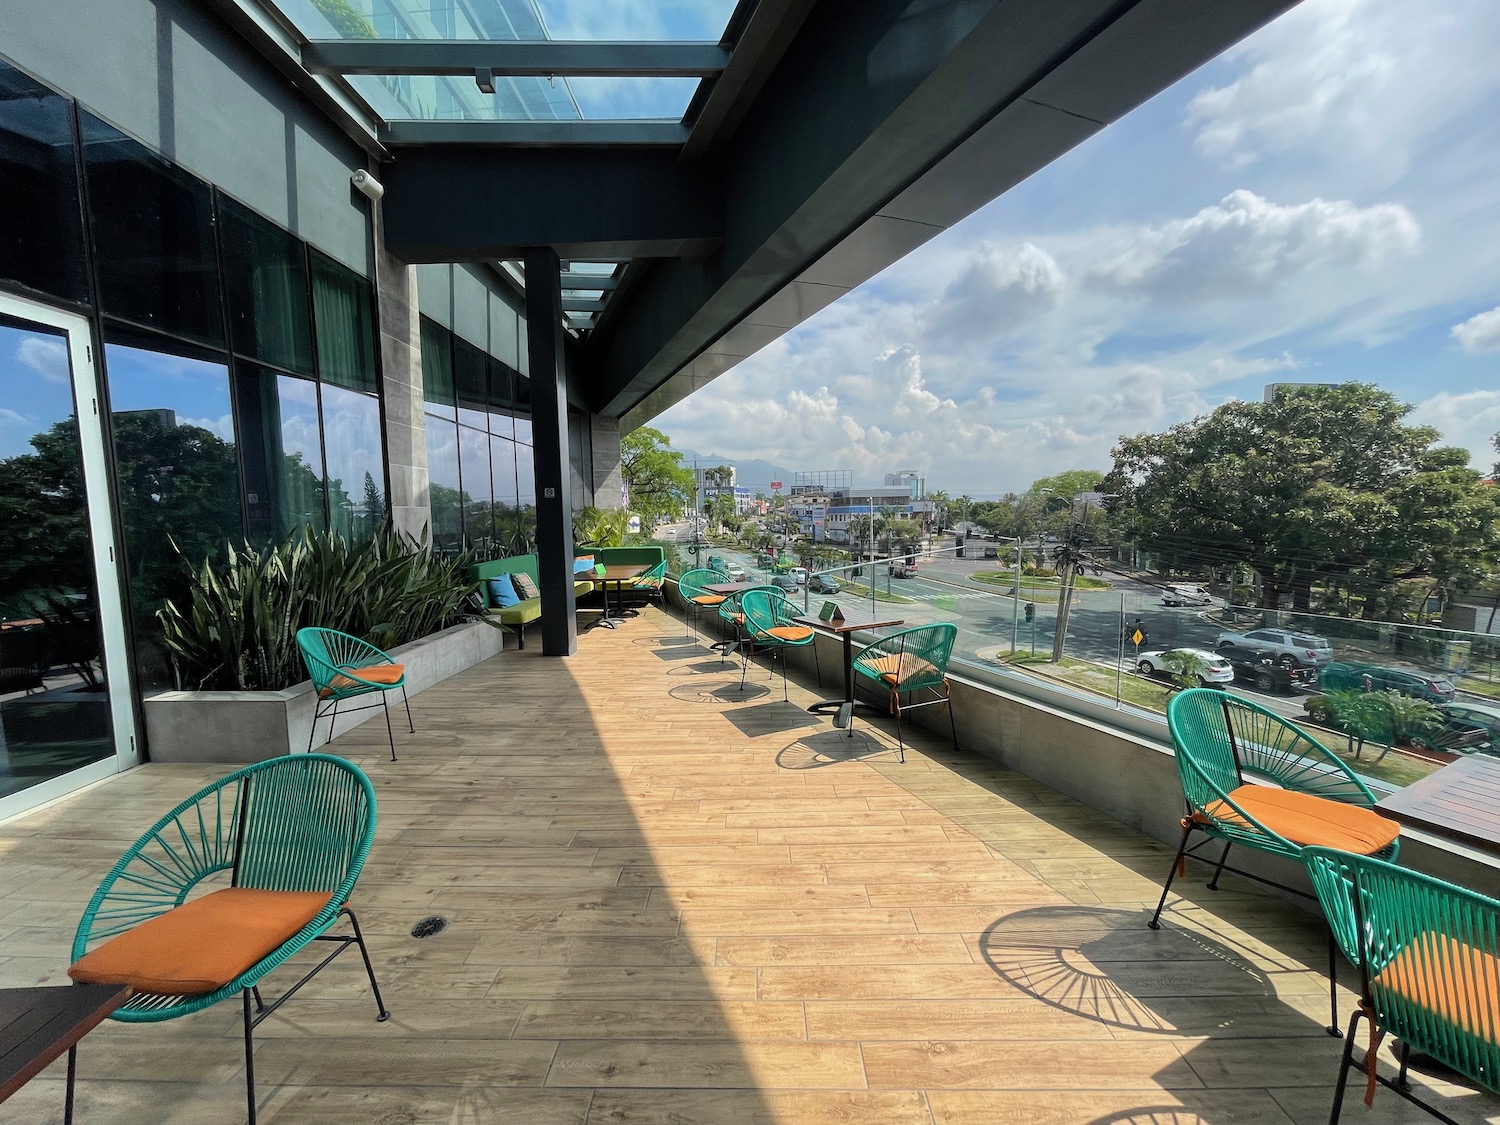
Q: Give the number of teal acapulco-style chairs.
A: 9